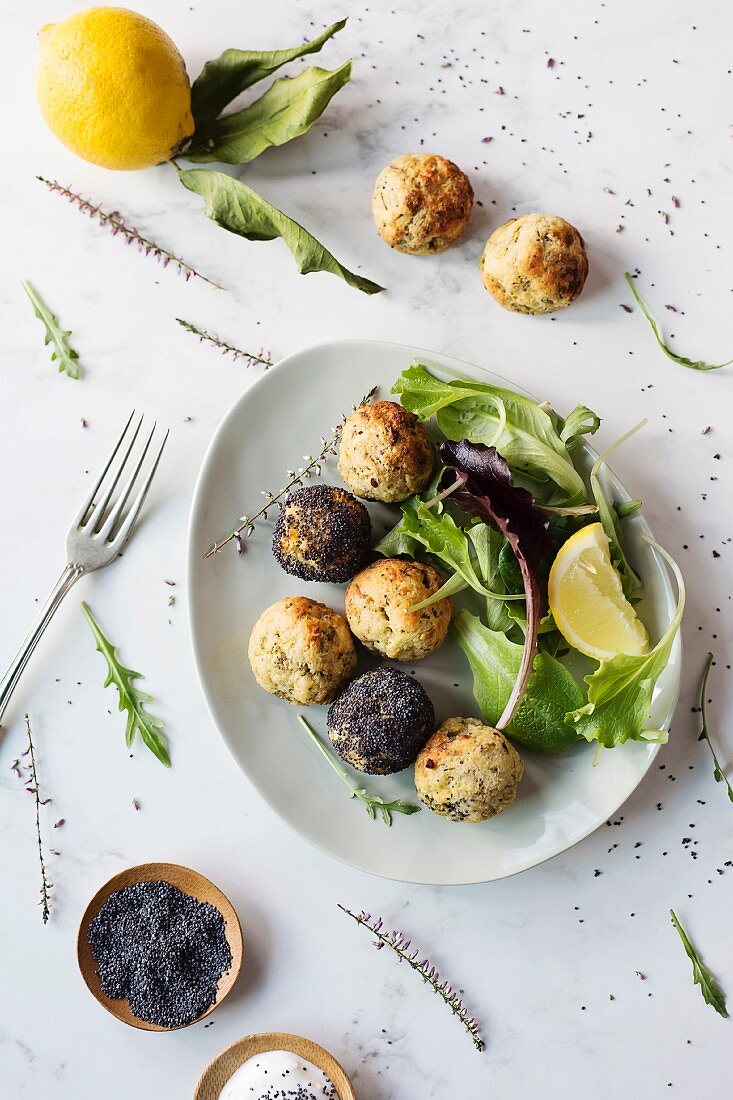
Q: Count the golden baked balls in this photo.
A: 6